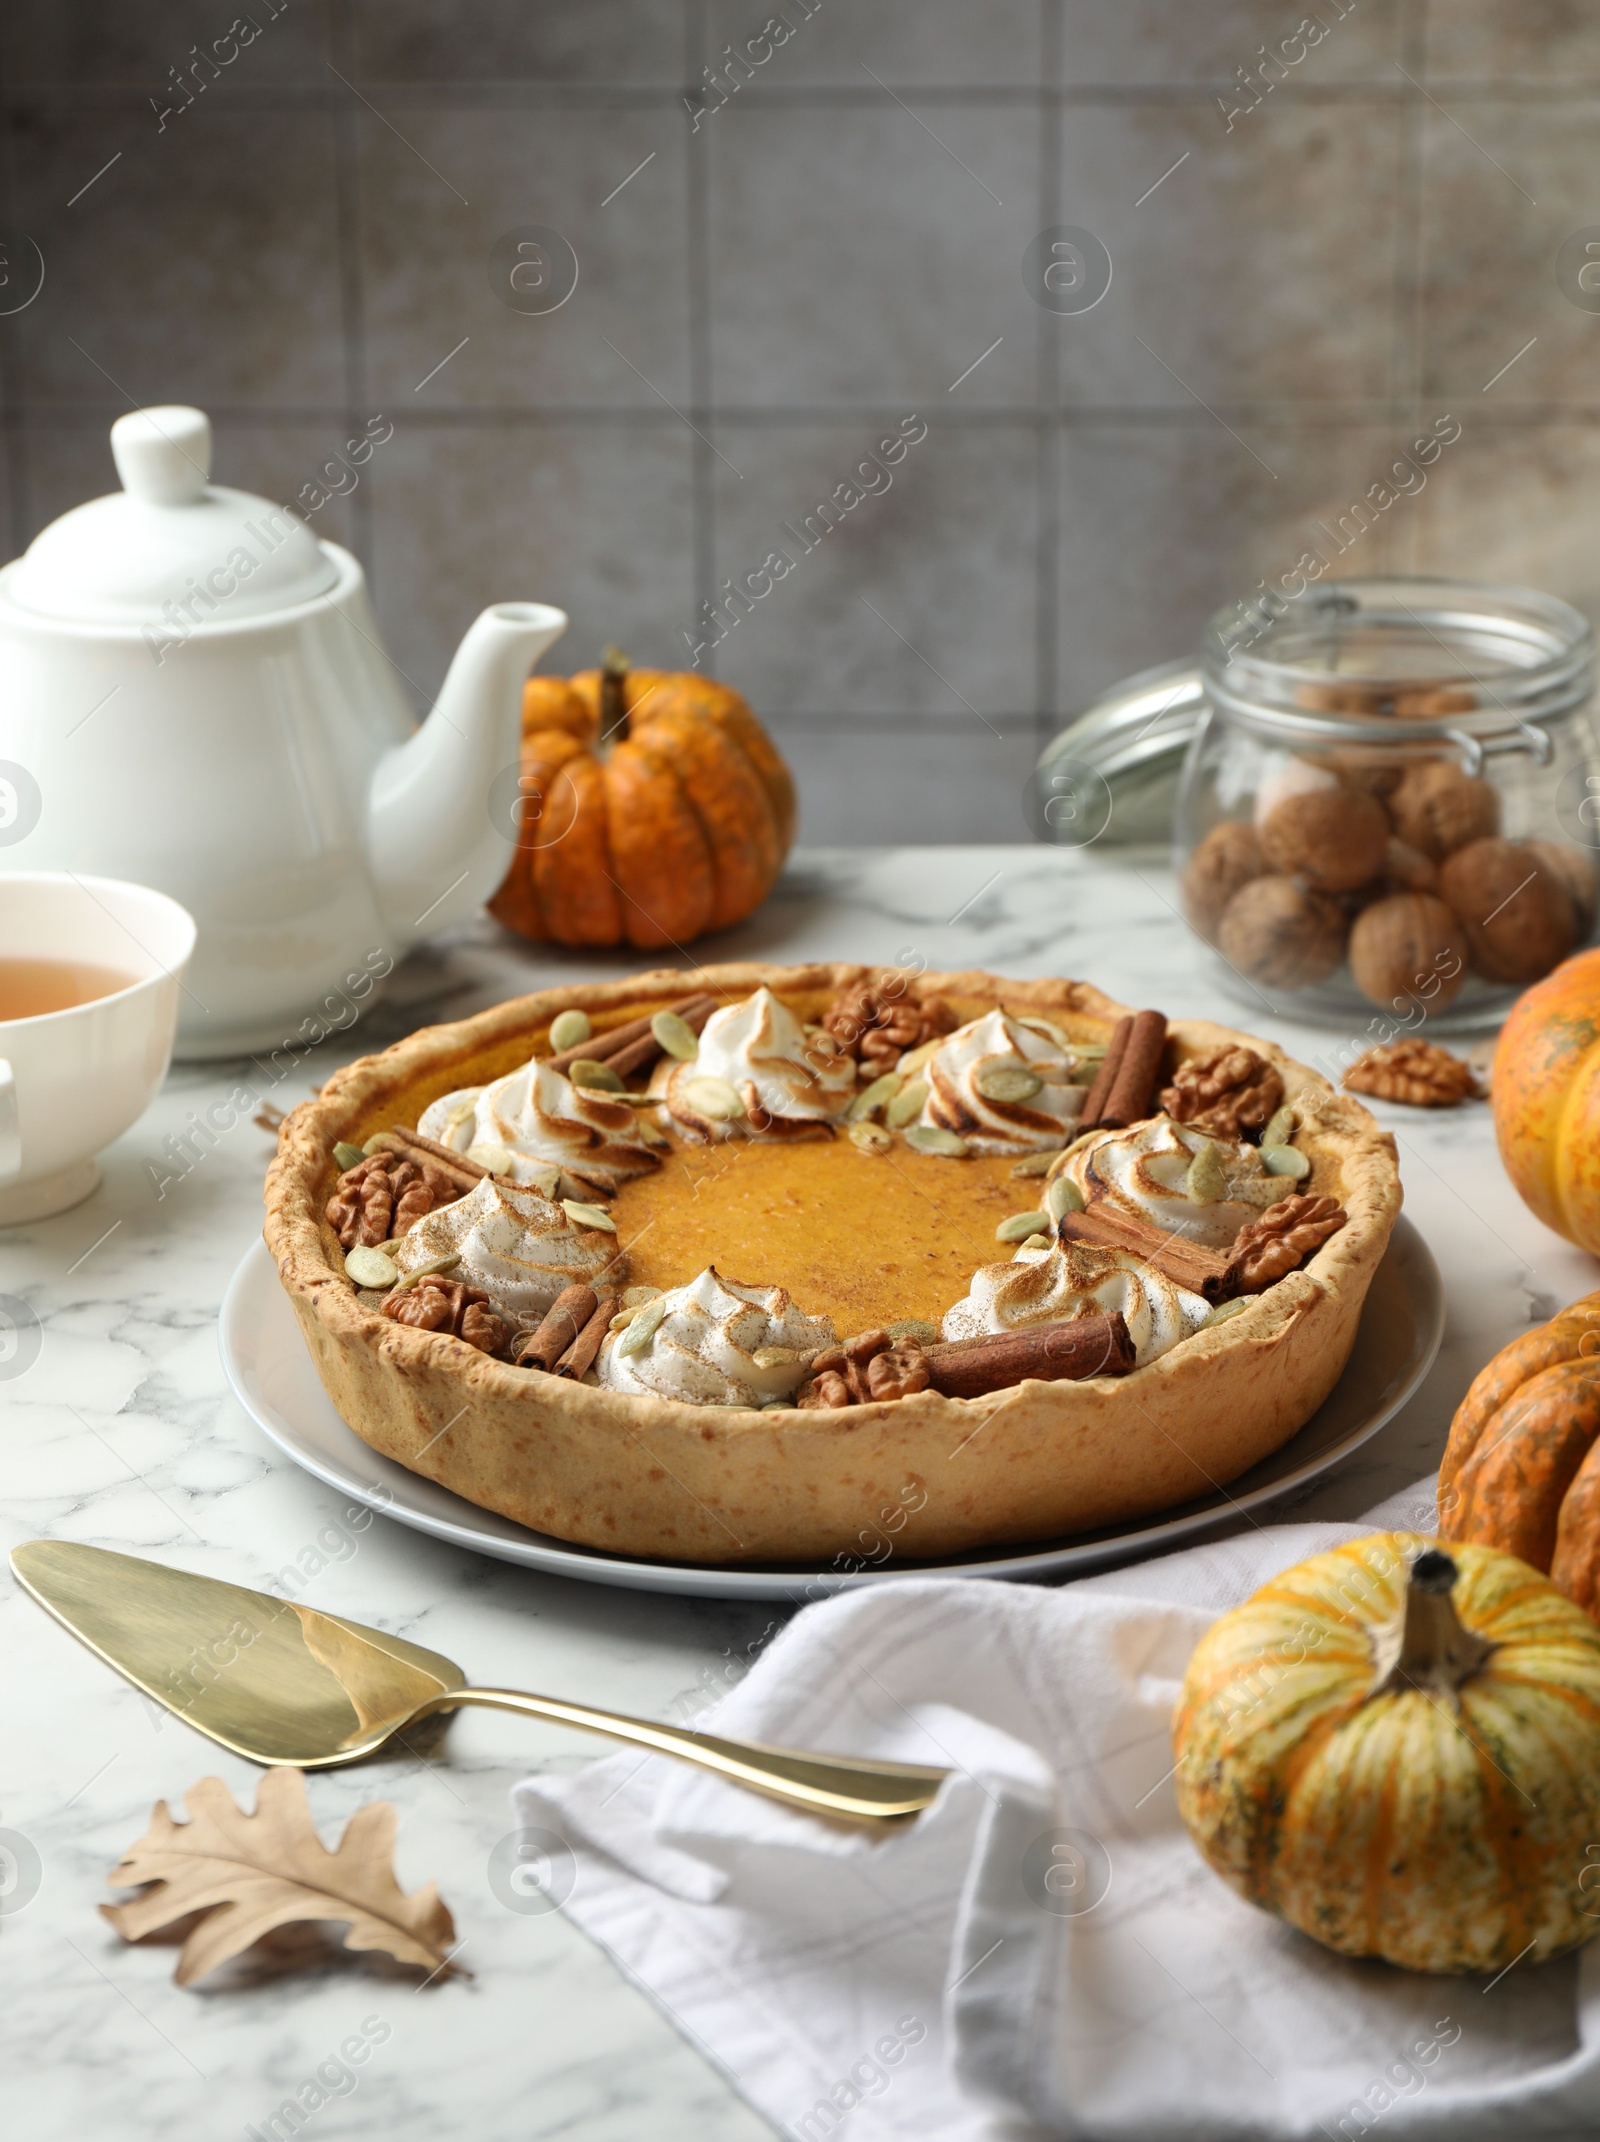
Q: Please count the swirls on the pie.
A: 7